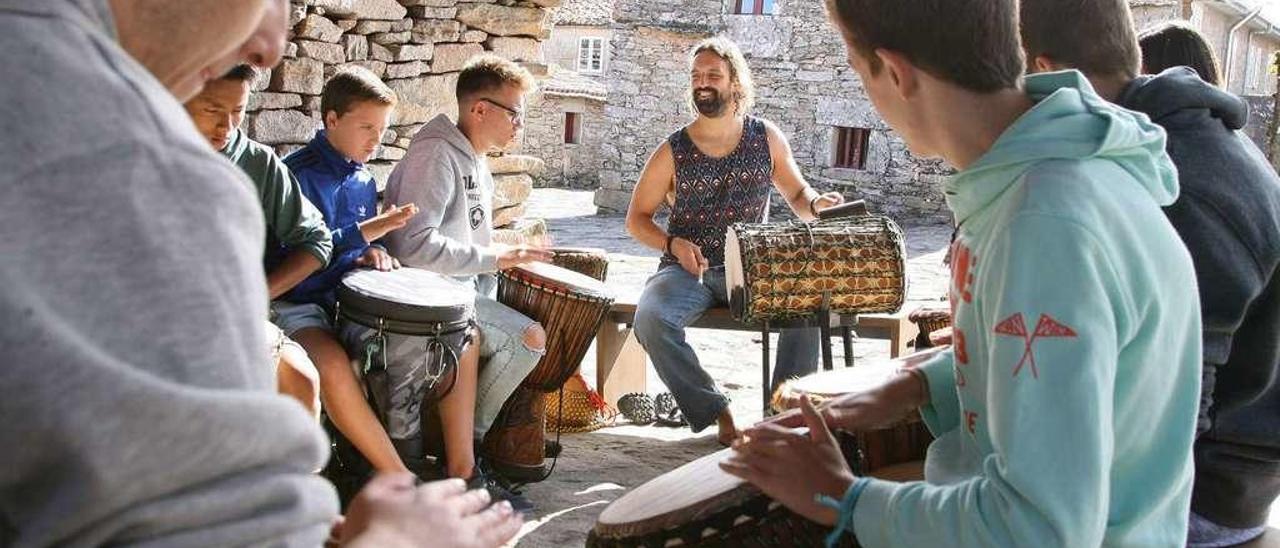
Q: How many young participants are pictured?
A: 7